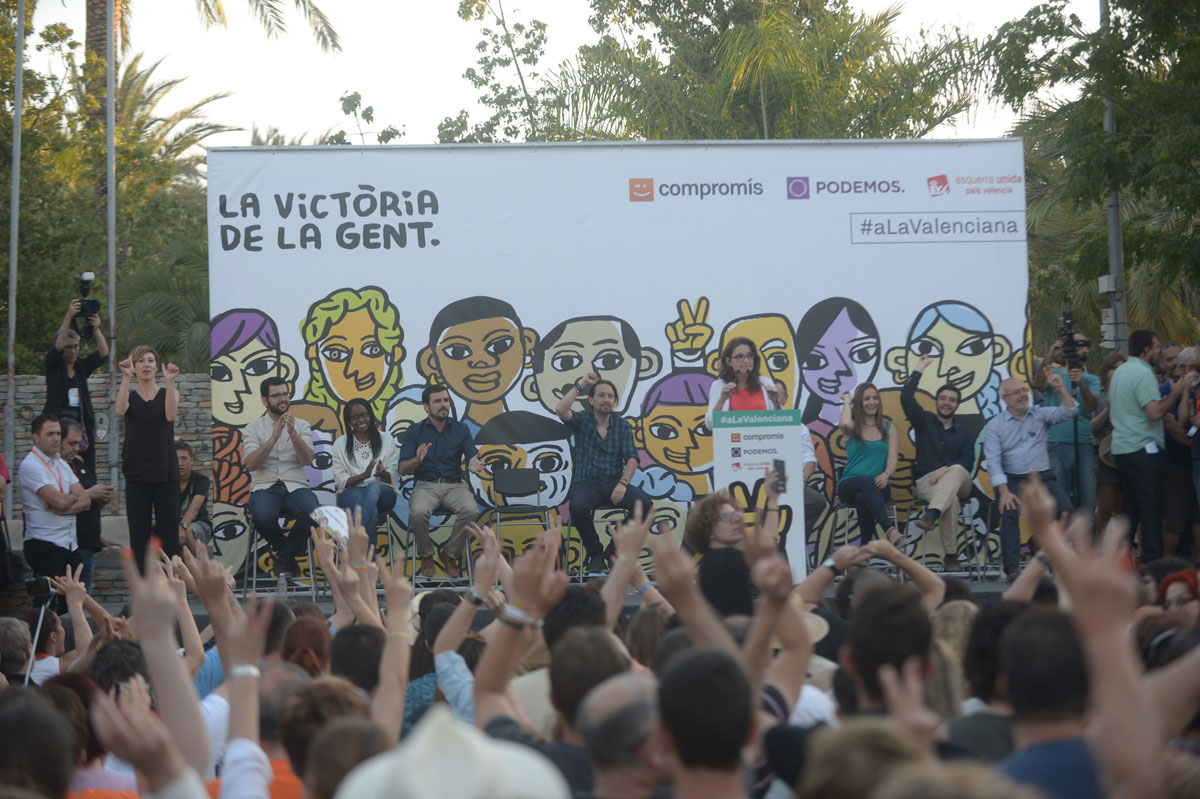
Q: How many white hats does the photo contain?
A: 1